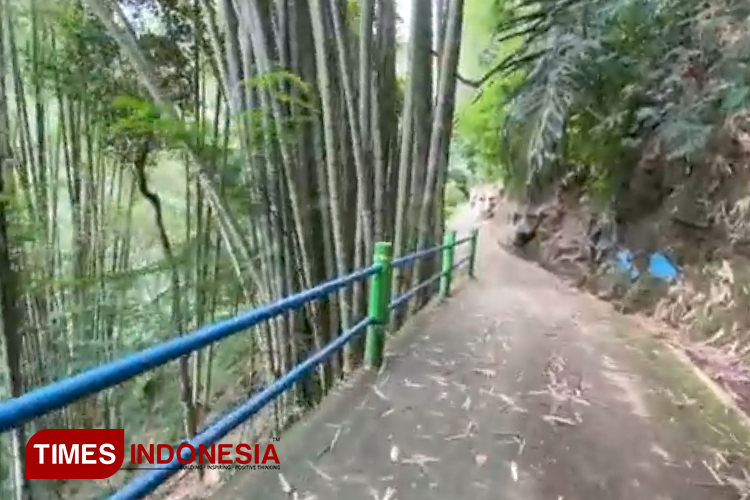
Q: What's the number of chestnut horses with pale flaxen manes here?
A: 0